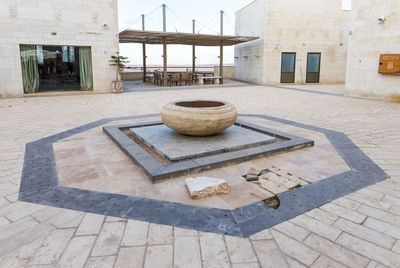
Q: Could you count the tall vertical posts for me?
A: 4